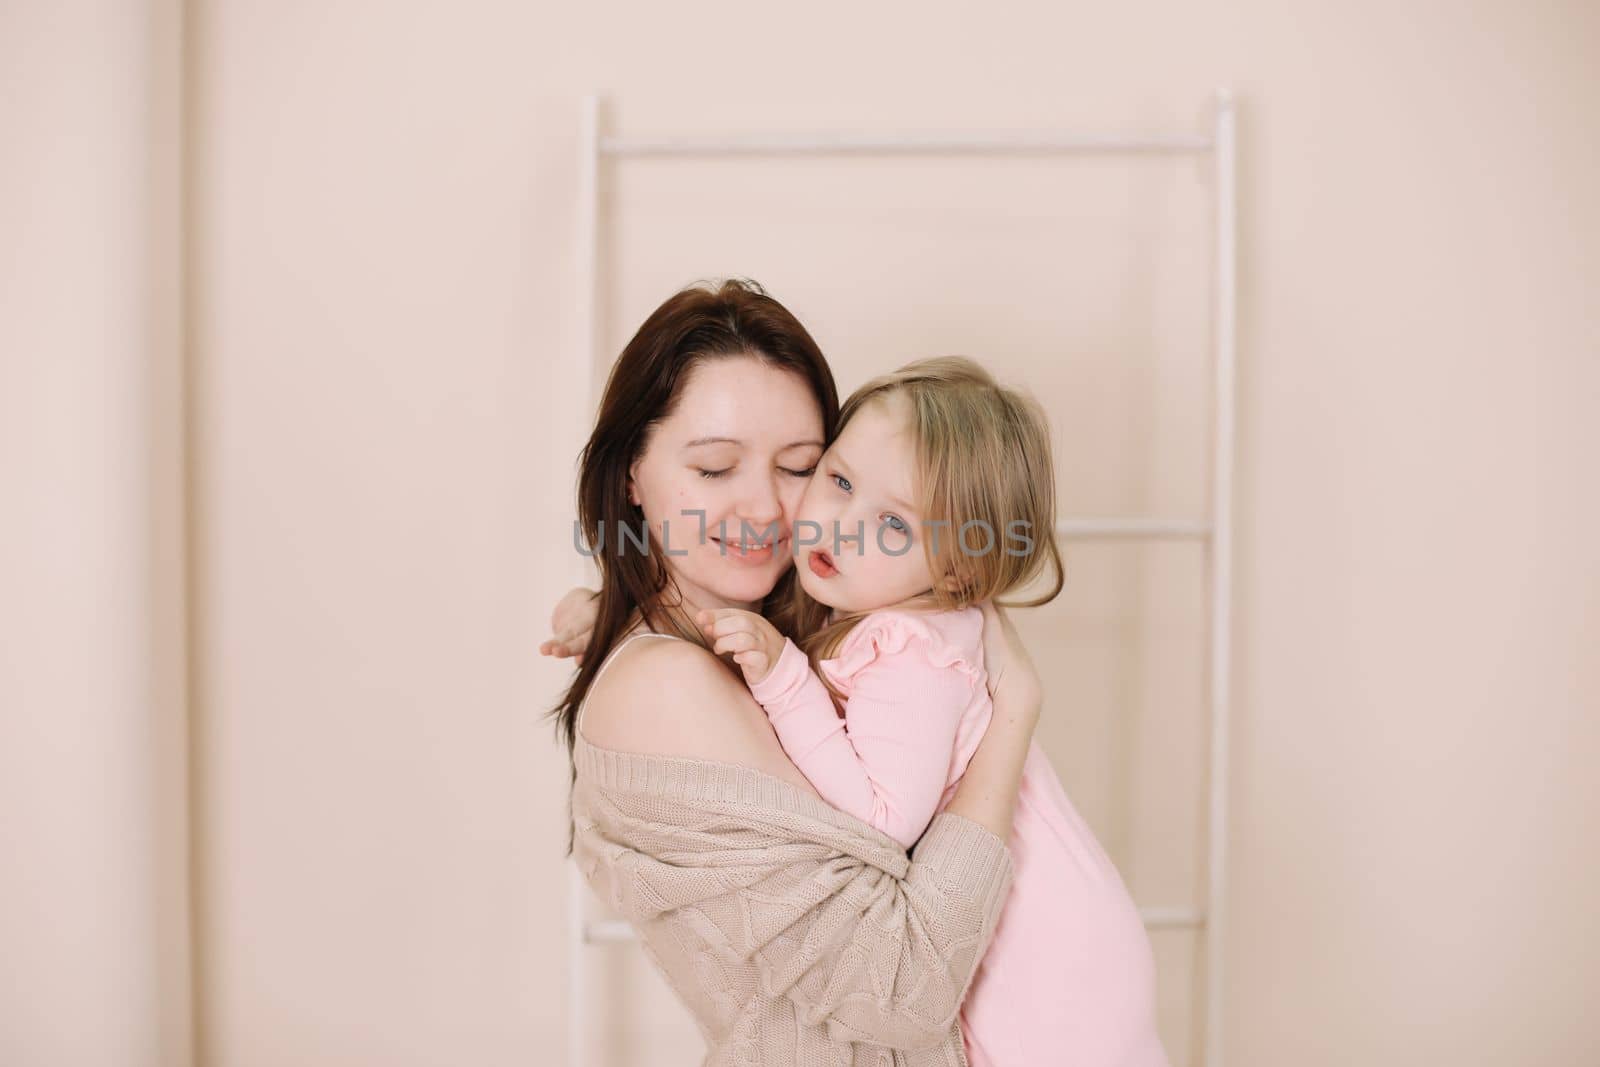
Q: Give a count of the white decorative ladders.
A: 1